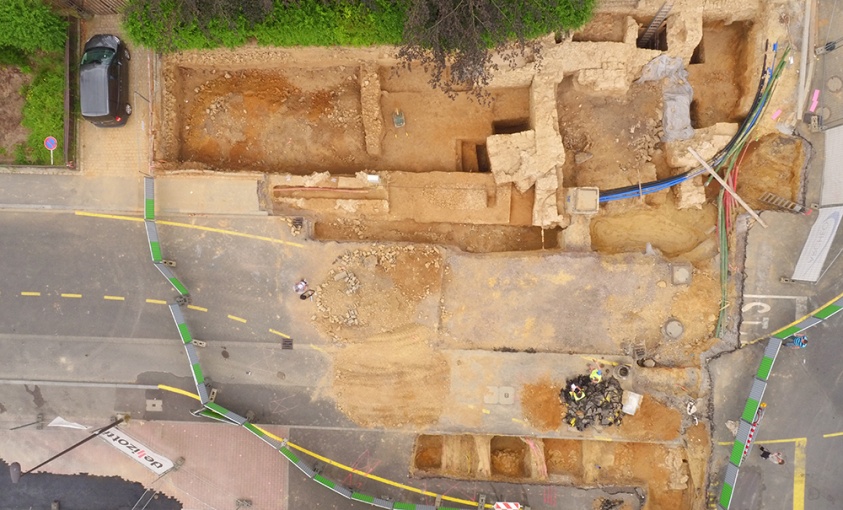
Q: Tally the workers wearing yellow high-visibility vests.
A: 2